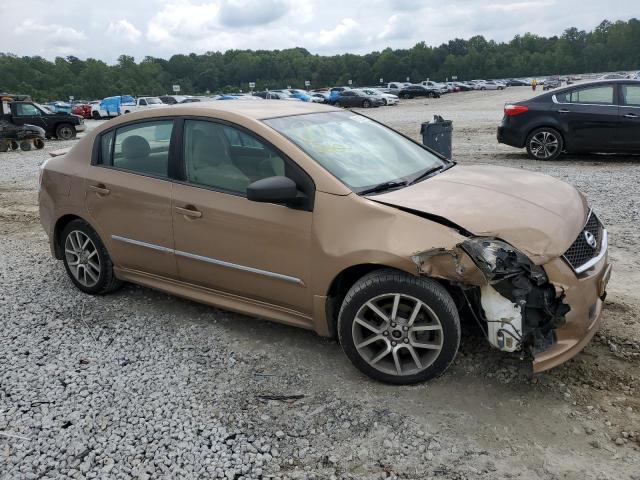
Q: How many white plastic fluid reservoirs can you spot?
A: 1